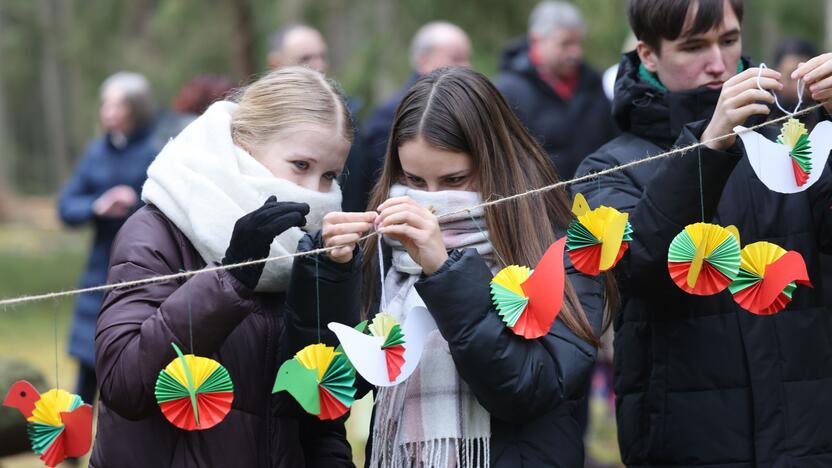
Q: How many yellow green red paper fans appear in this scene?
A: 9